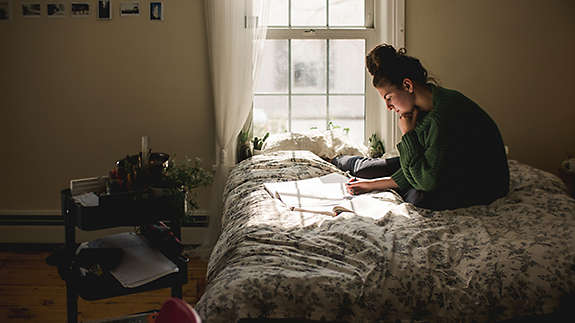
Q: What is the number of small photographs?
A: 7